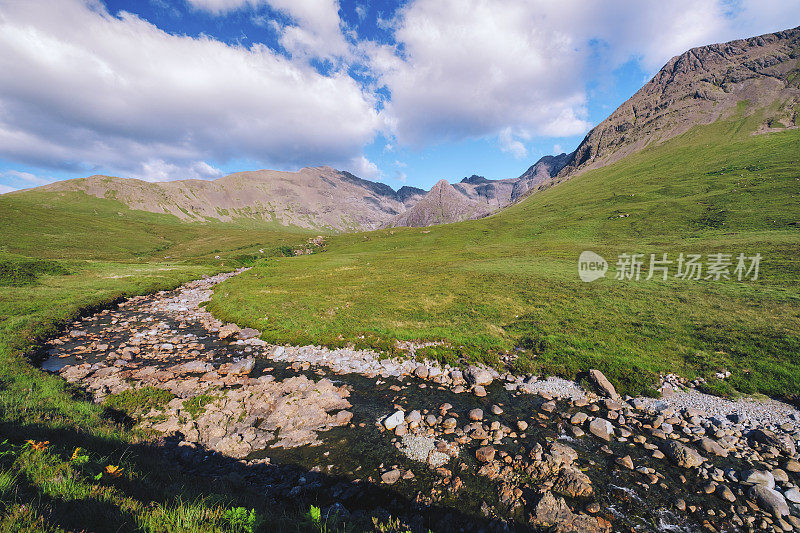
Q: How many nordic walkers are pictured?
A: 0